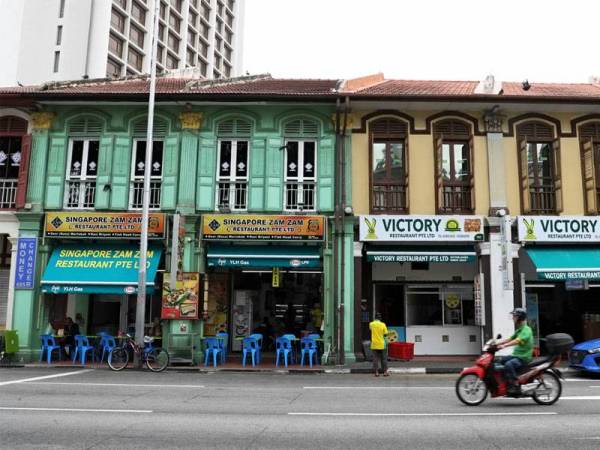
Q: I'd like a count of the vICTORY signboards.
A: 2